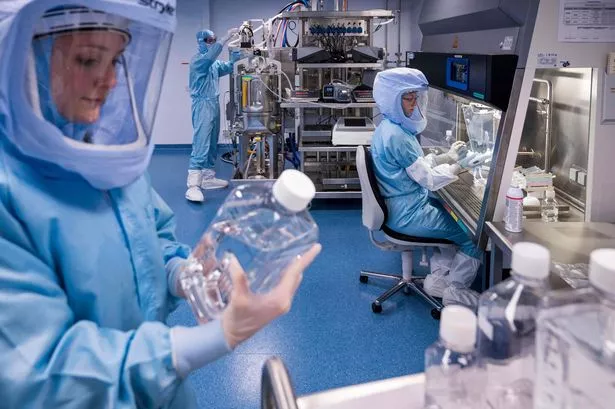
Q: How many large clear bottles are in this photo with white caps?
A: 4